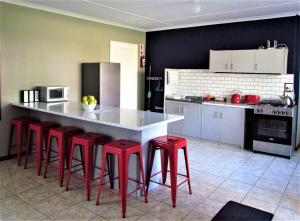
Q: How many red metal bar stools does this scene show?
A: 6